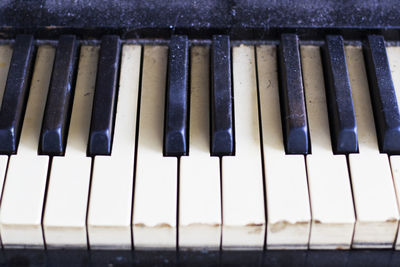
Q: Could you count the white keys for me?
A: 11